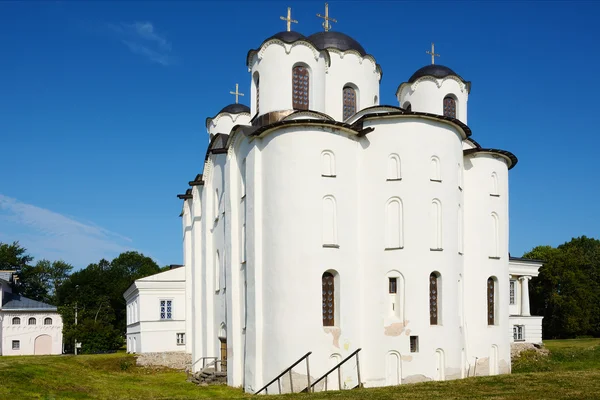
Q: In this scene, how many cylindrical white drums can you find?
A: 4